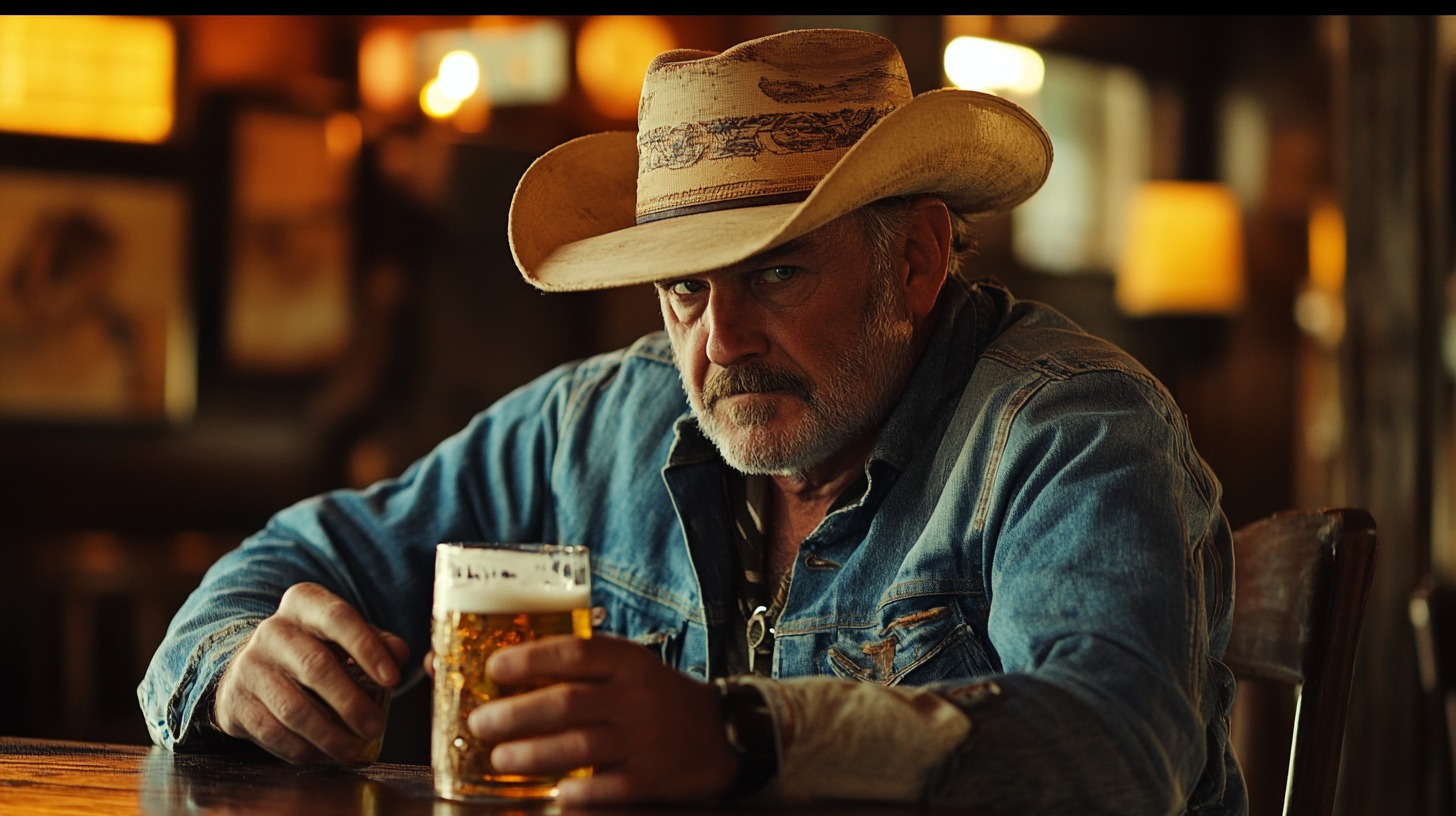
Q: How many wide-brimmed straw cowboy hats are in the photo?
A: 1